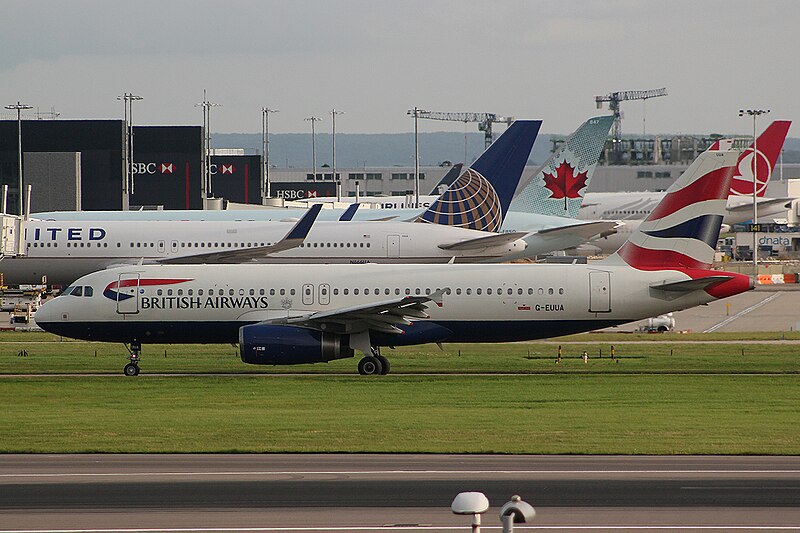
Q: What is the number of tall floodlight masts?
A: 8